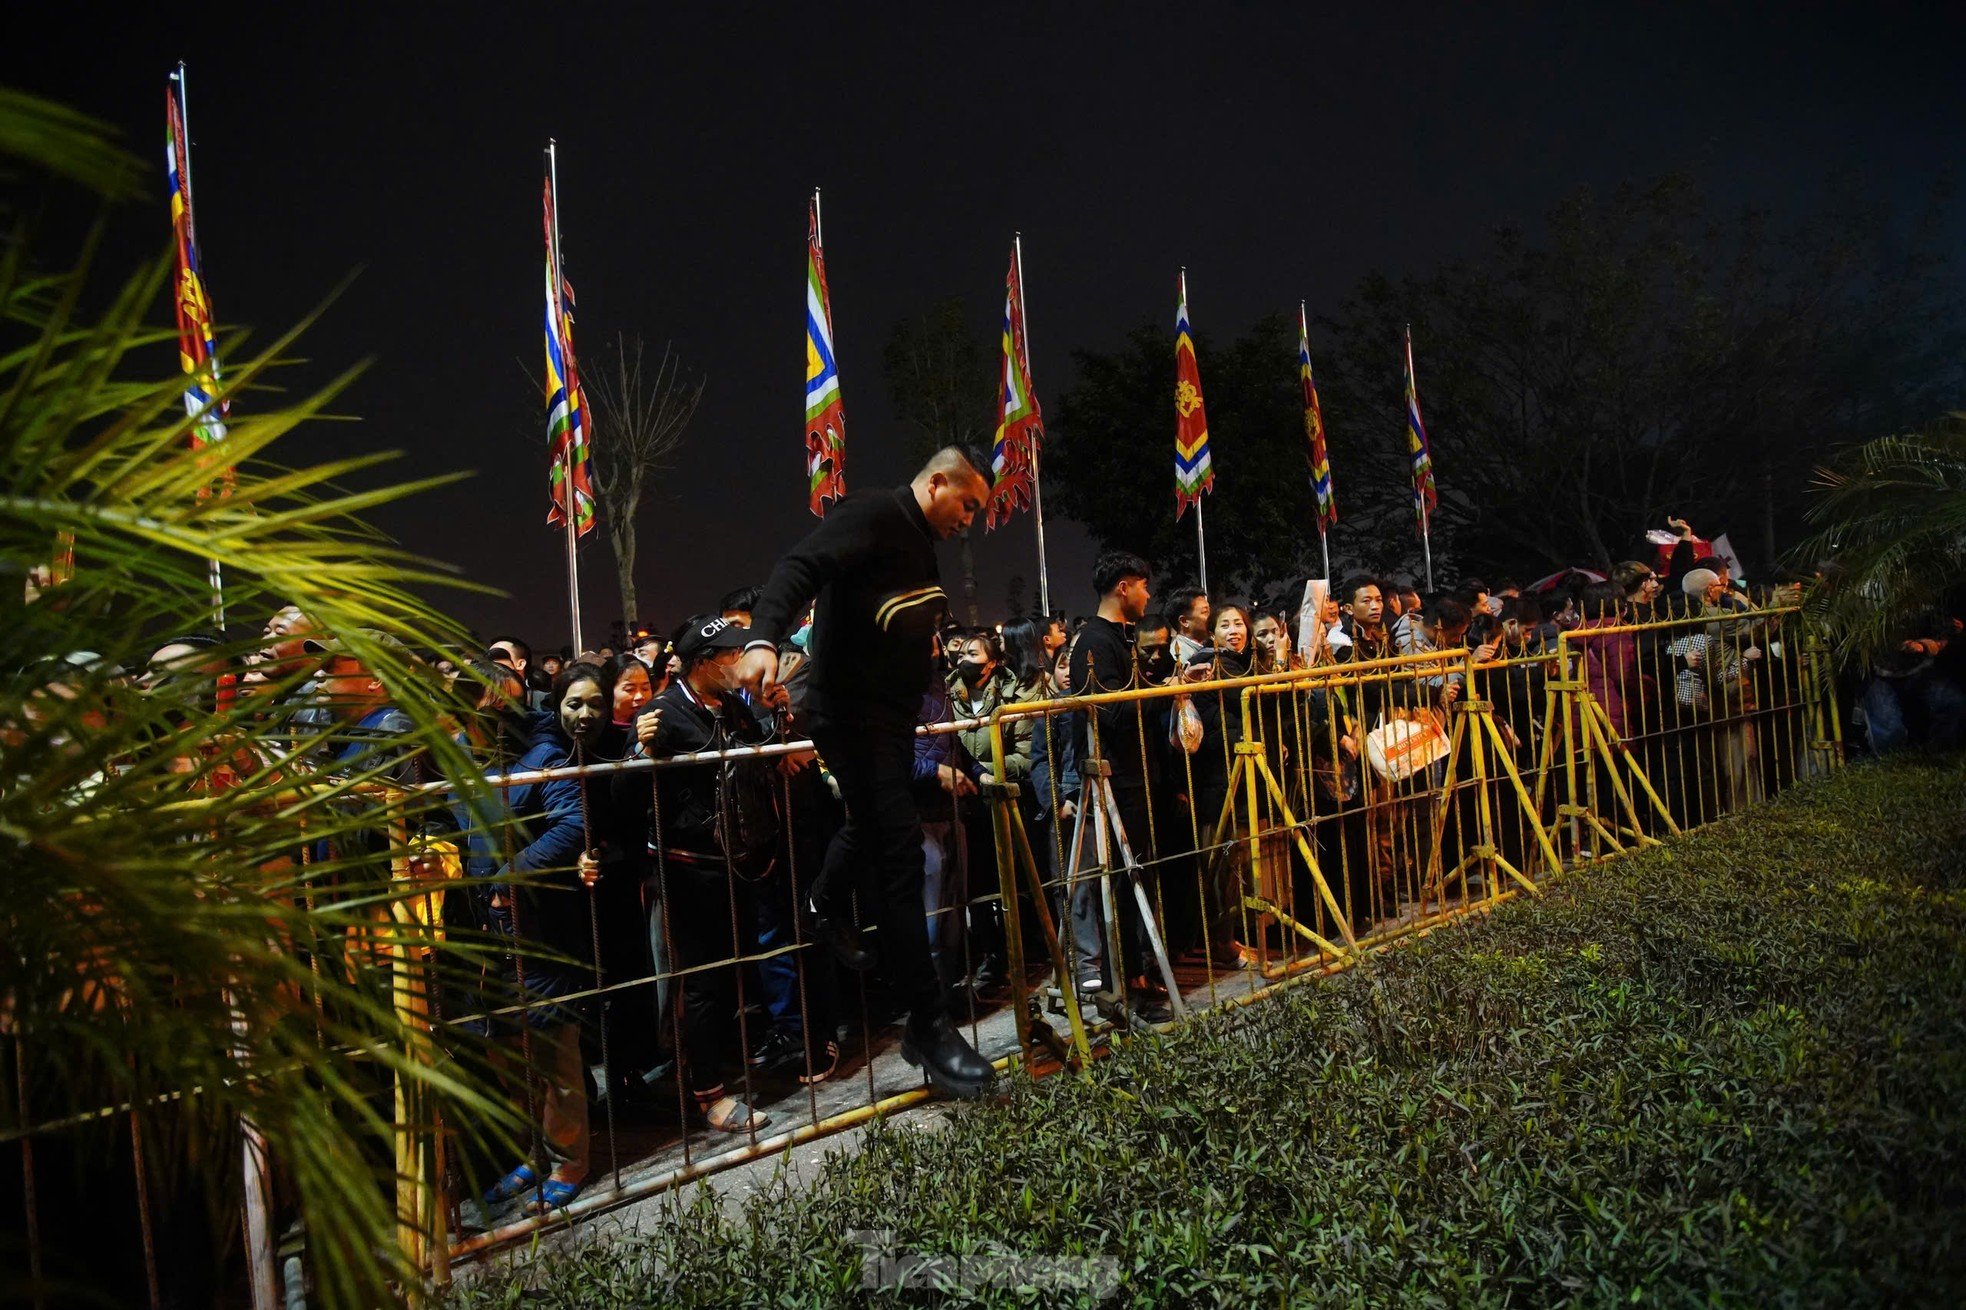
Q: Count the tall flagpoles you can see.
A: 7